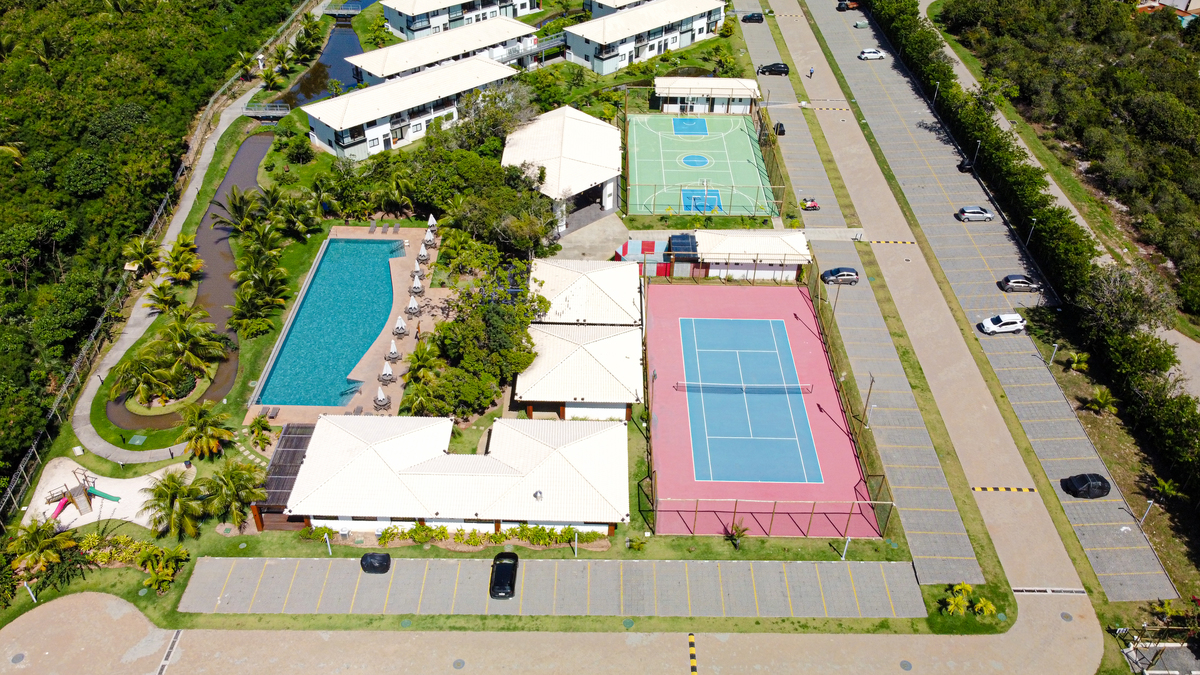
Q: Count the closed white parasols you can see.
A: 10